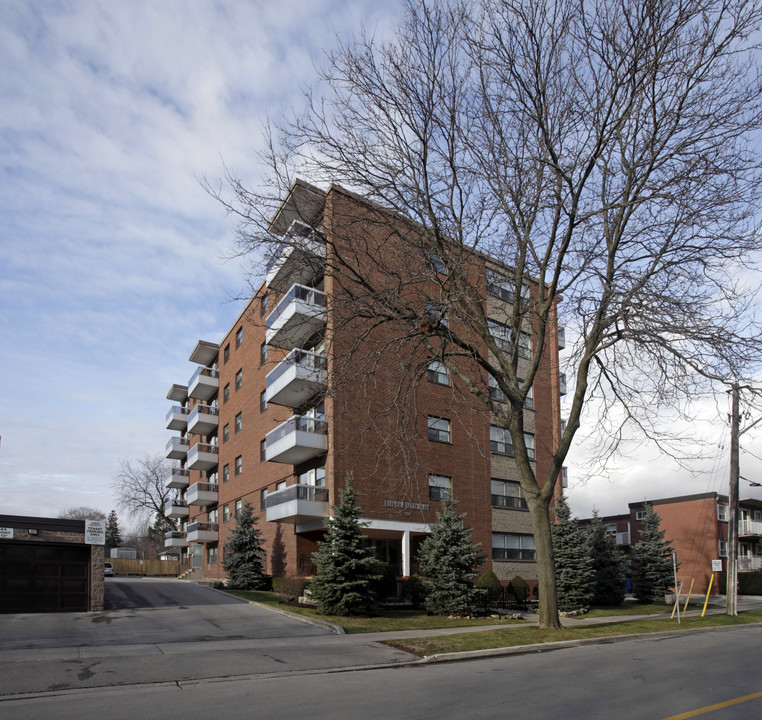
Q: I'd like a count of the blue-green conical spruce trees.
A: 6